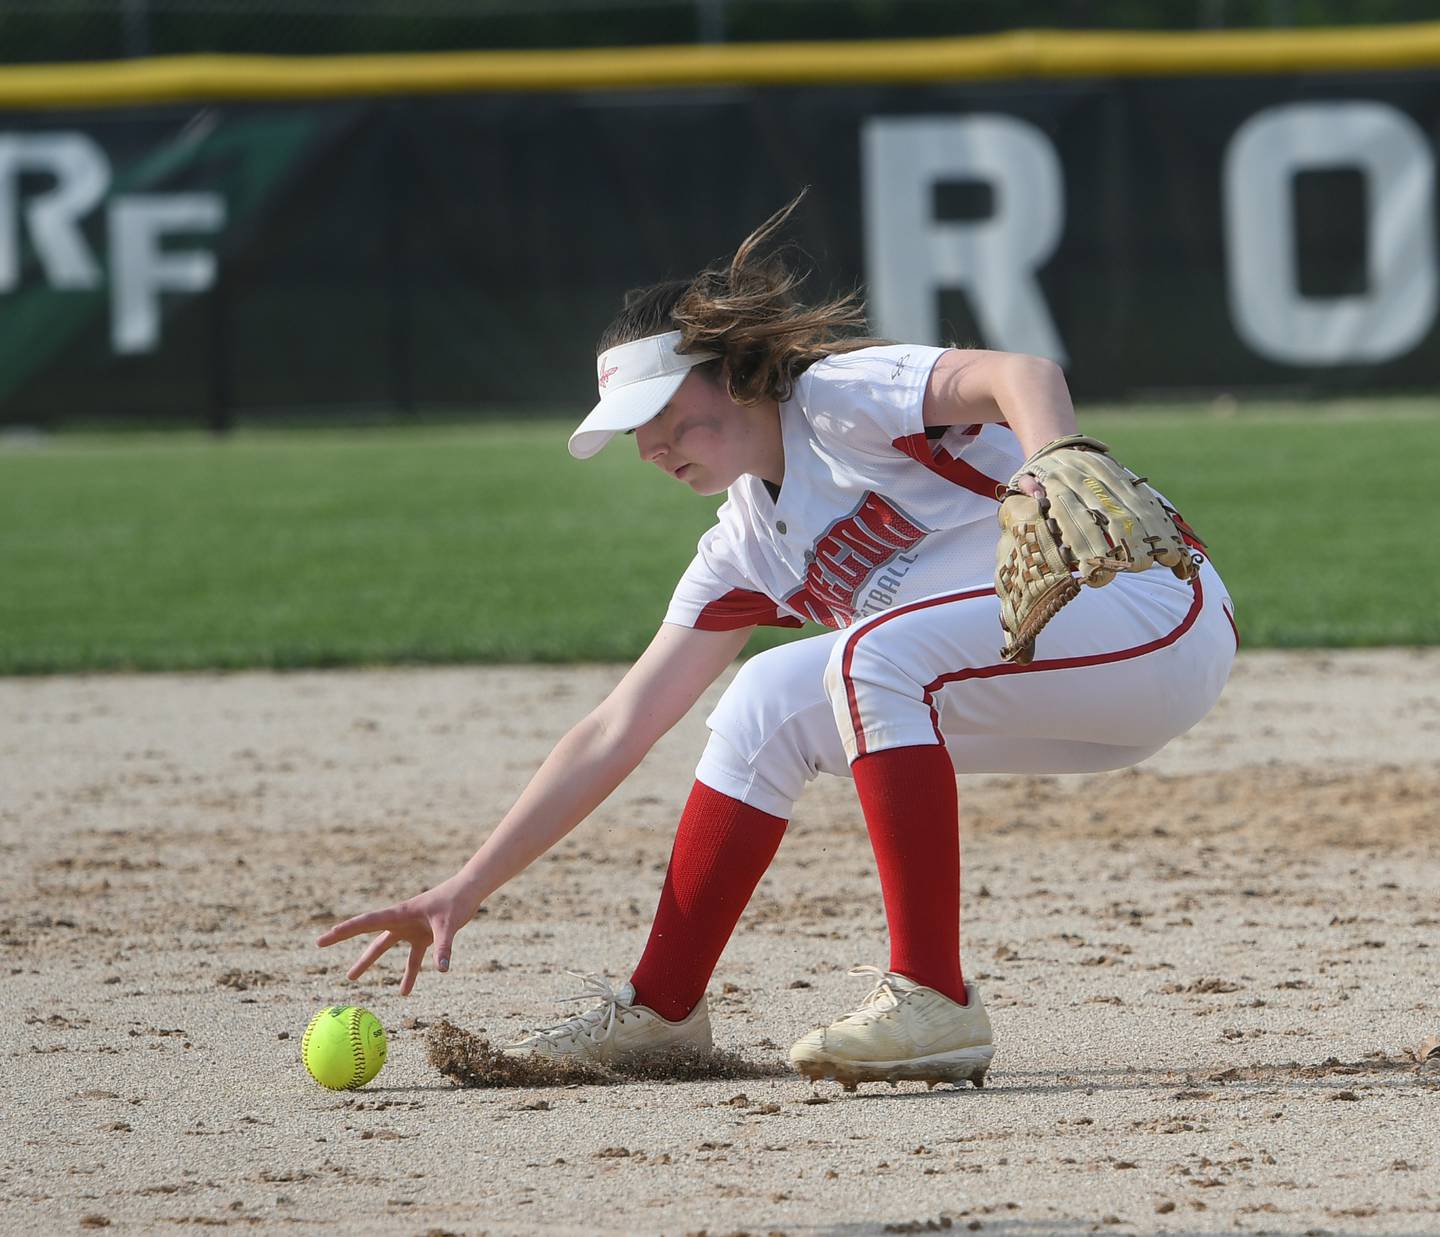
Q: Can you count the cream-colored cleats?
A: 2